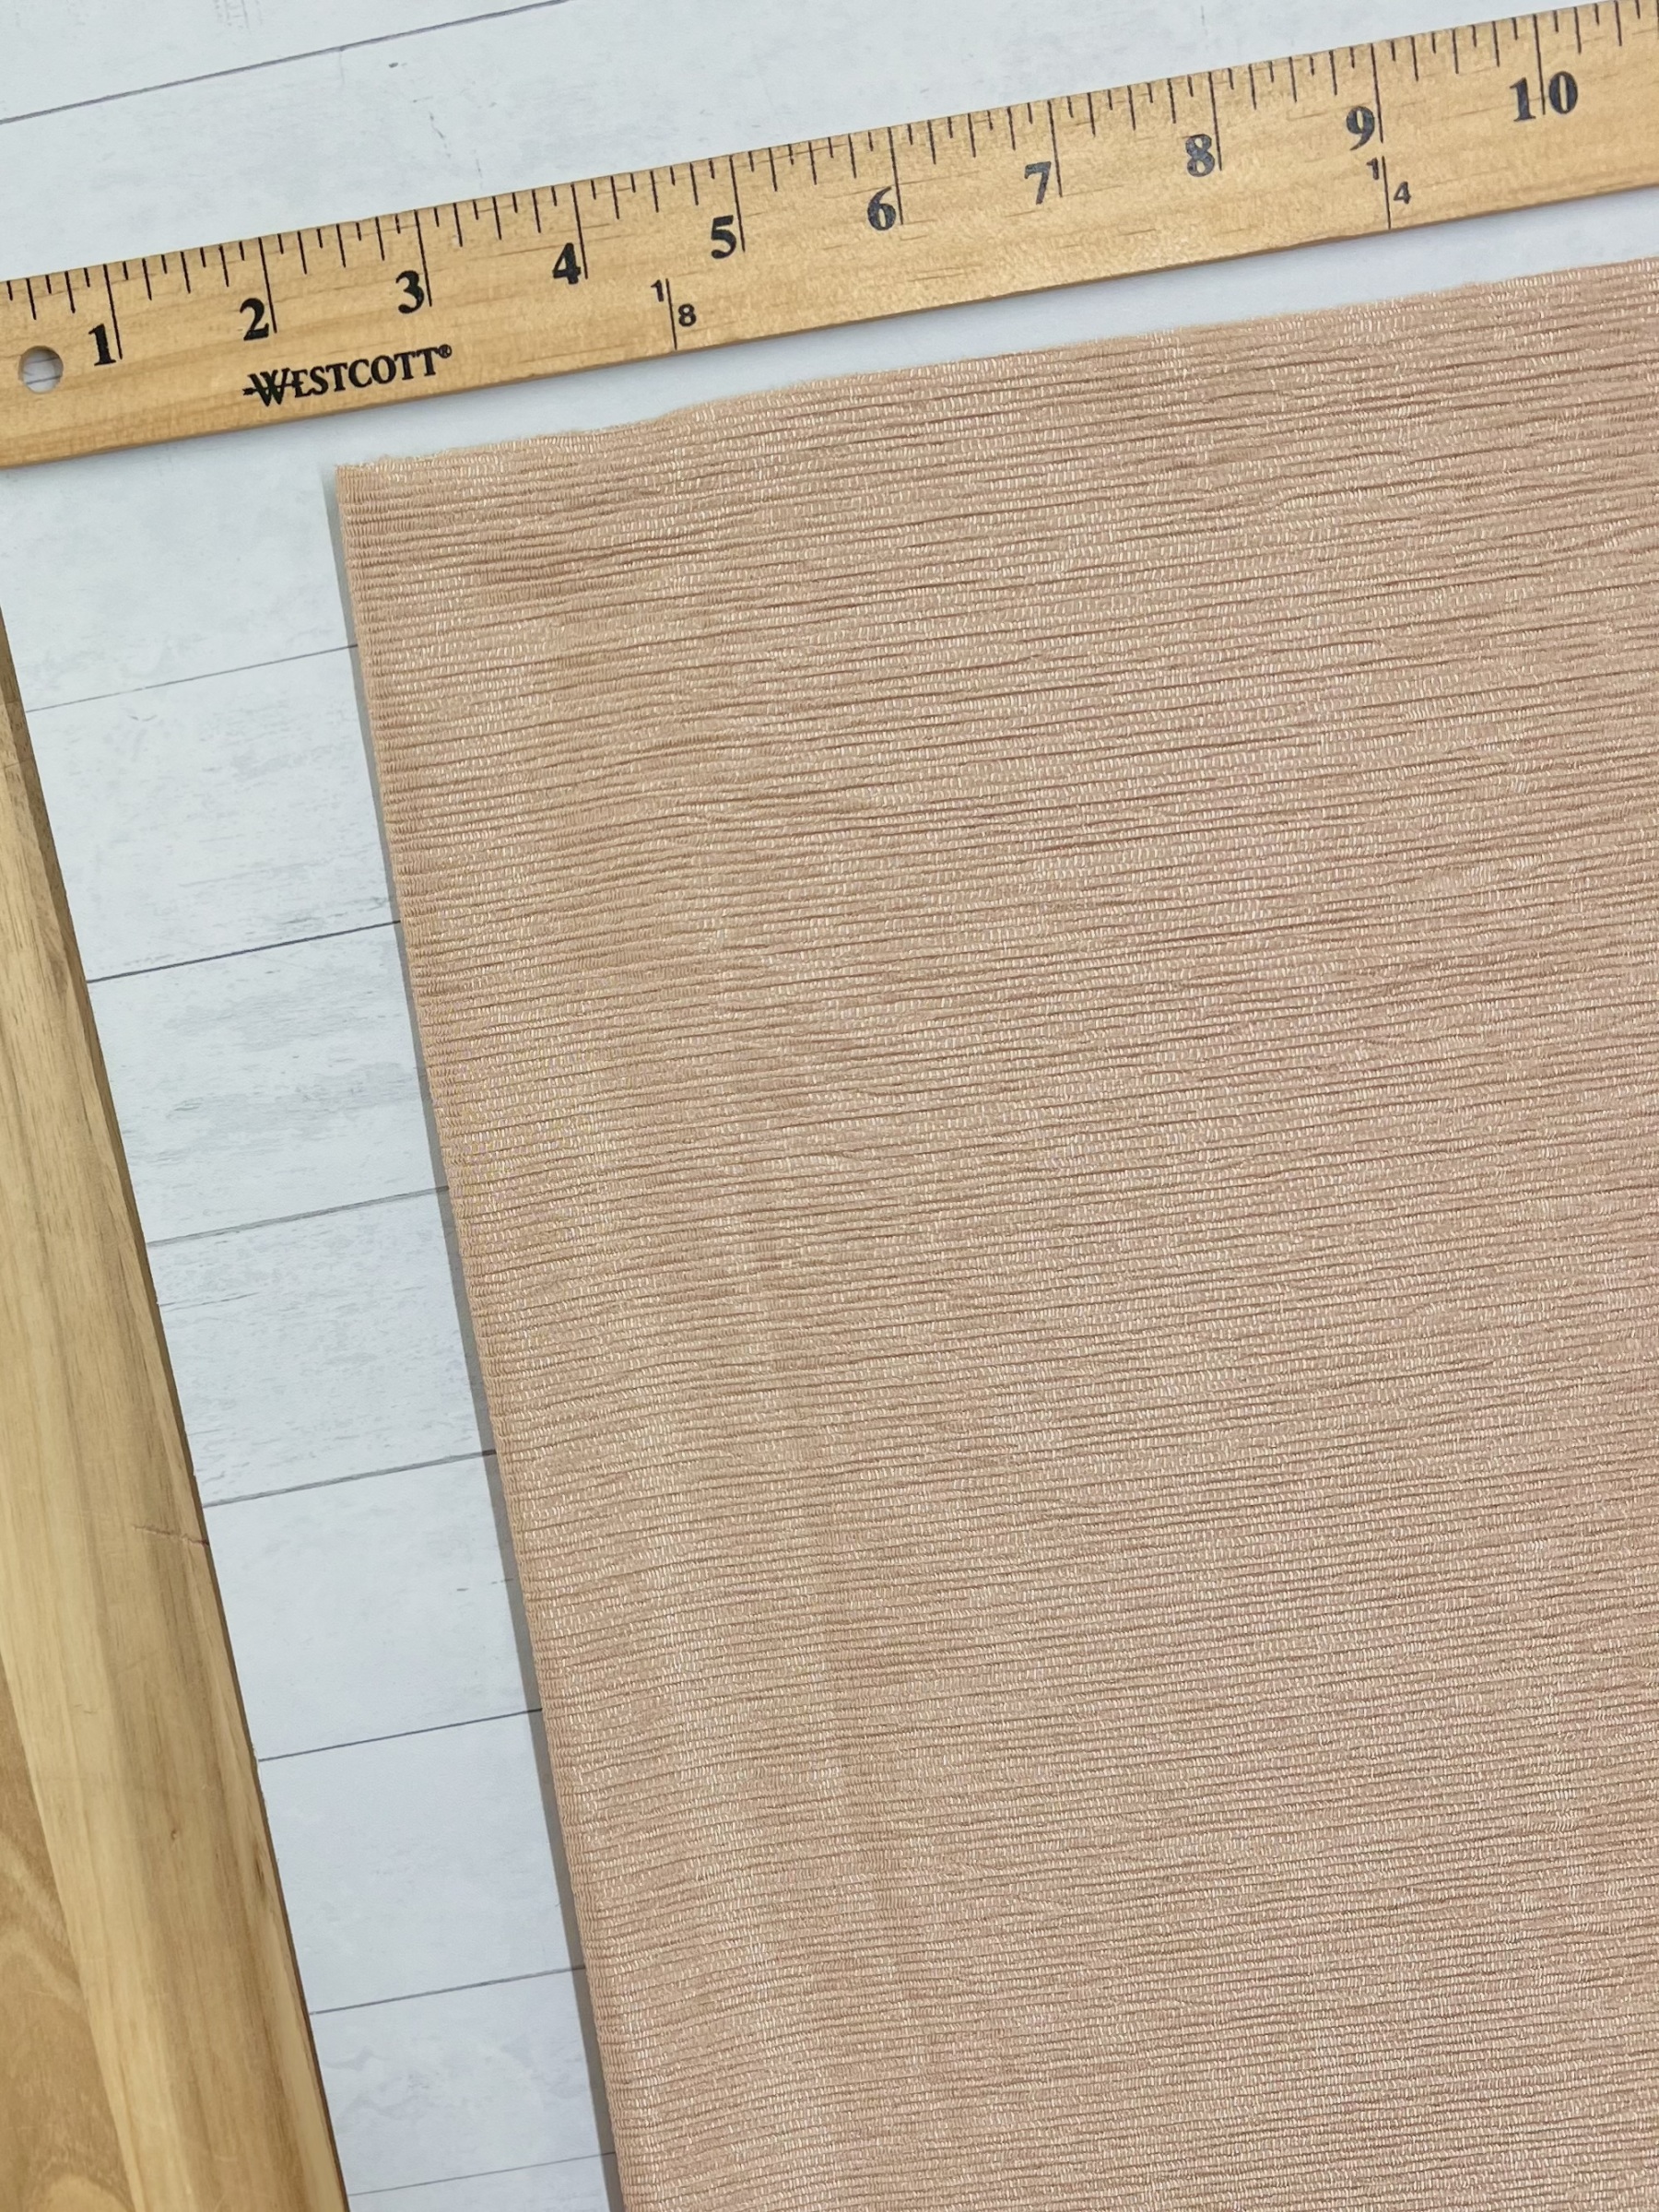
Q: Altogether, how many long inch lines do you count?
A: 10